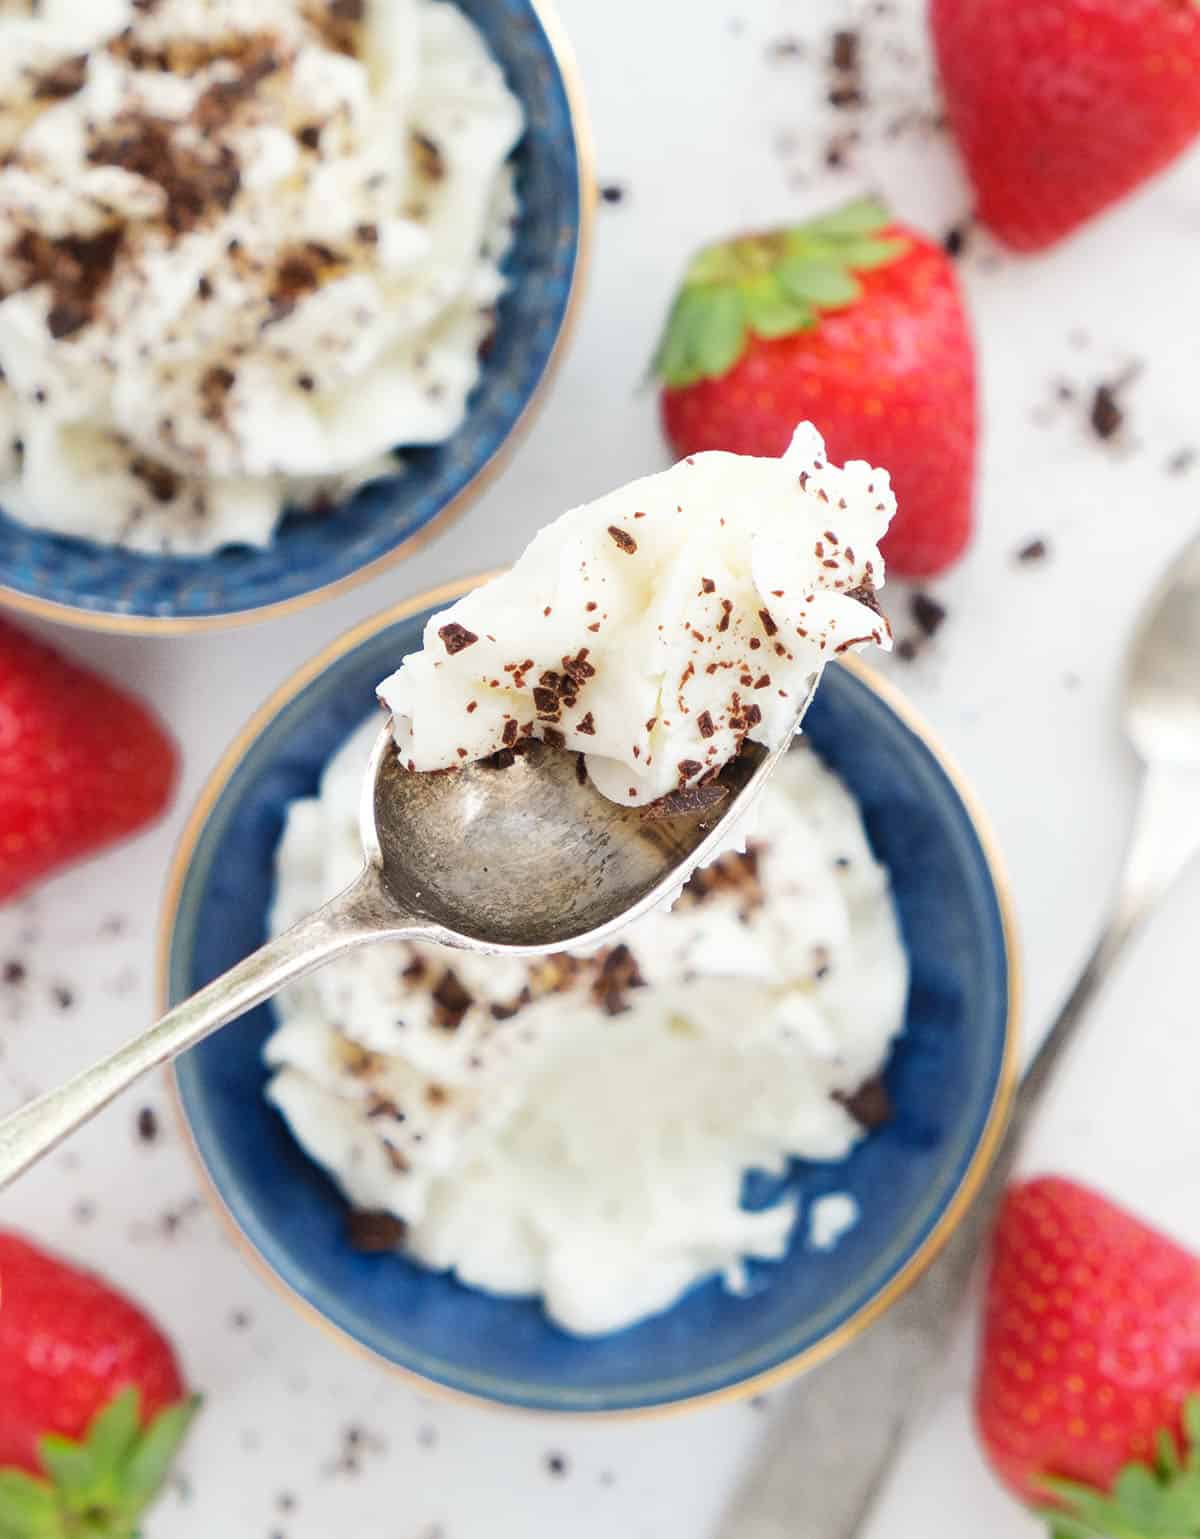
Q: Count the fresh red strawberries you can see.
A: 5